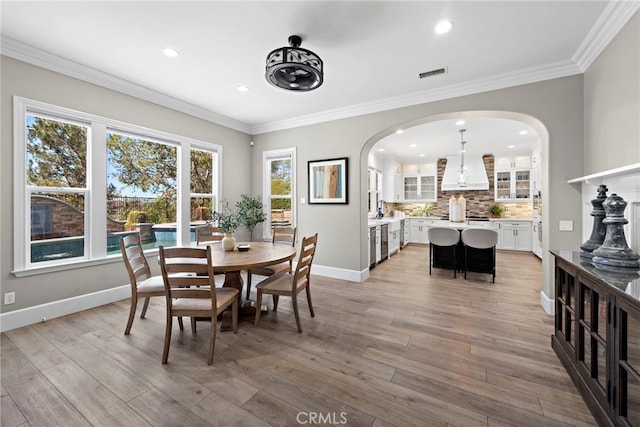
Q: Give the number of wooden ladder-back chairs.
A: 5